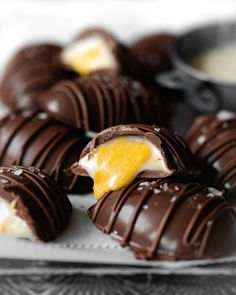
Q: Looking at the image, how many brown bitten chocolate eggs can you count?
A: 3